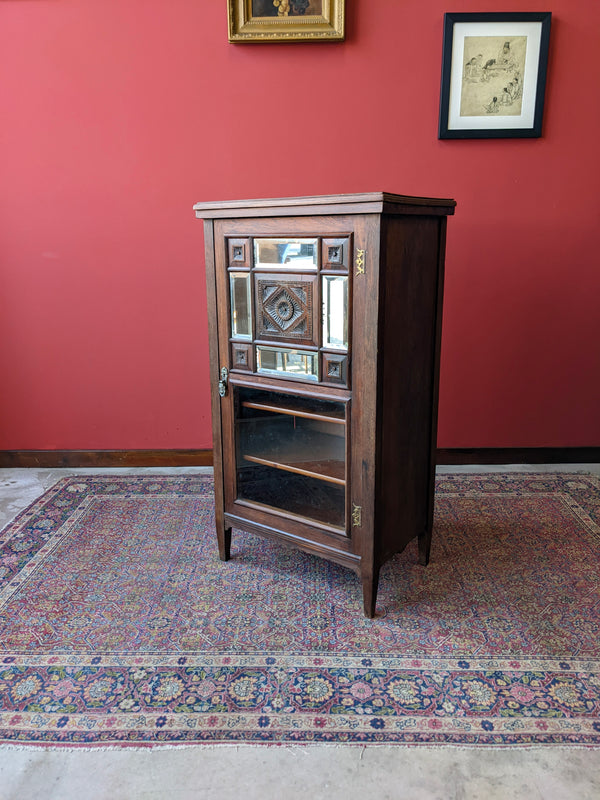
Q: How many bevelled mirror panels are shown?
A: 4